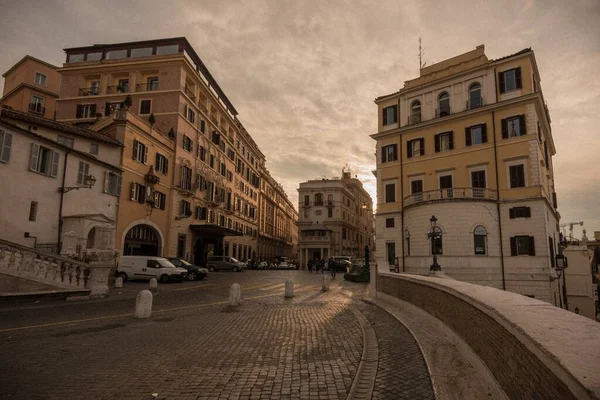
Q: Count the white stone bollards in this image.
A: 6